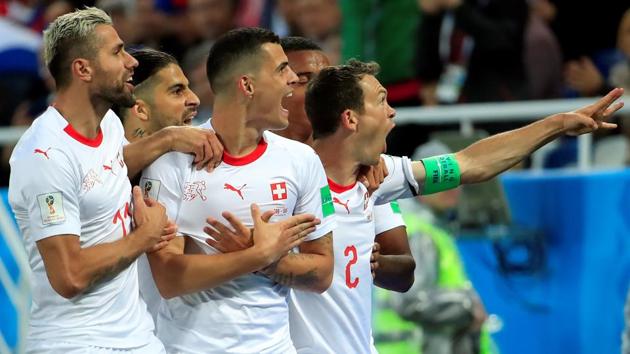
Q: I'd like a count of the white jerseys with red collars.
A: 3